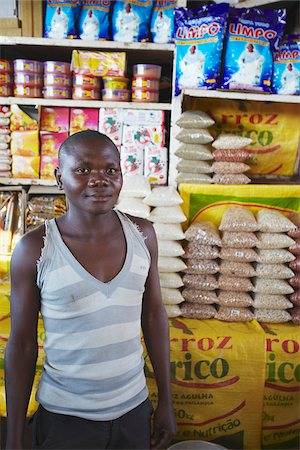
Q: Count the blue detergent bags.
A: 7